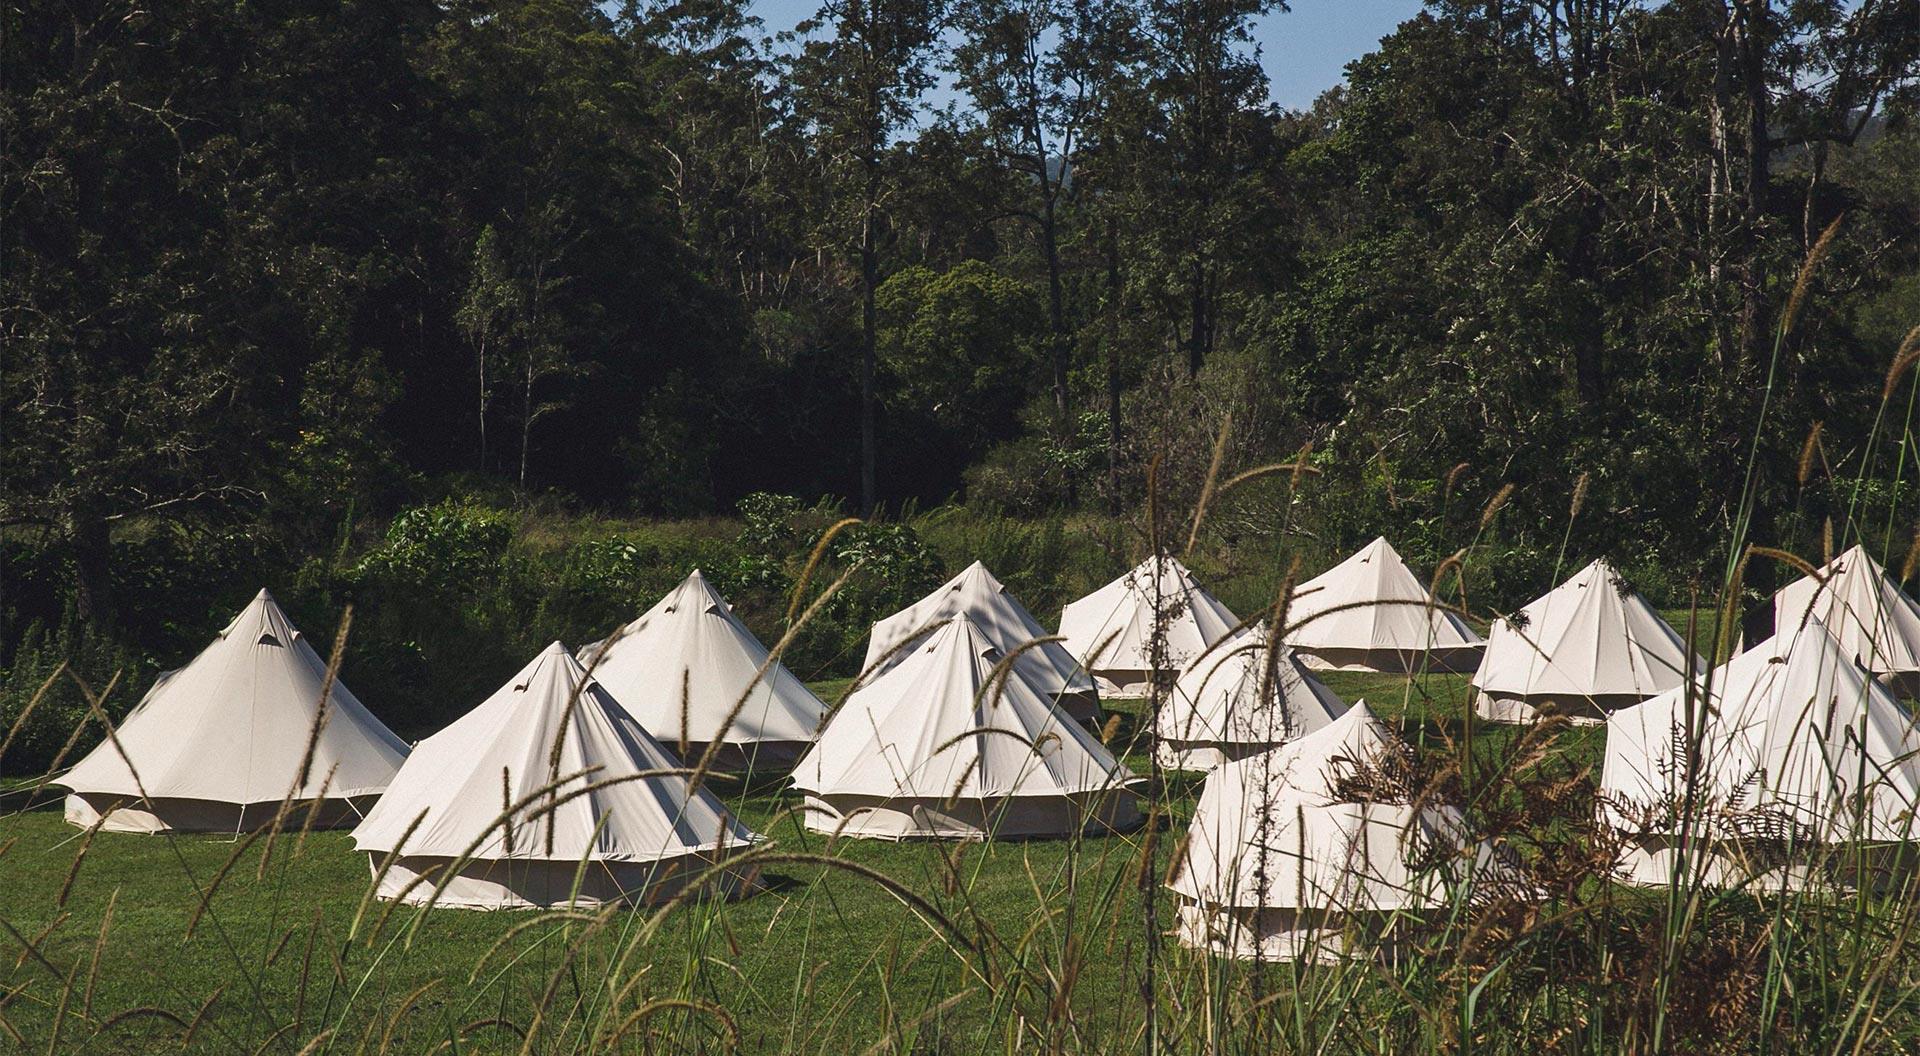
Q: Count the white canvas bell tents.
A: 12